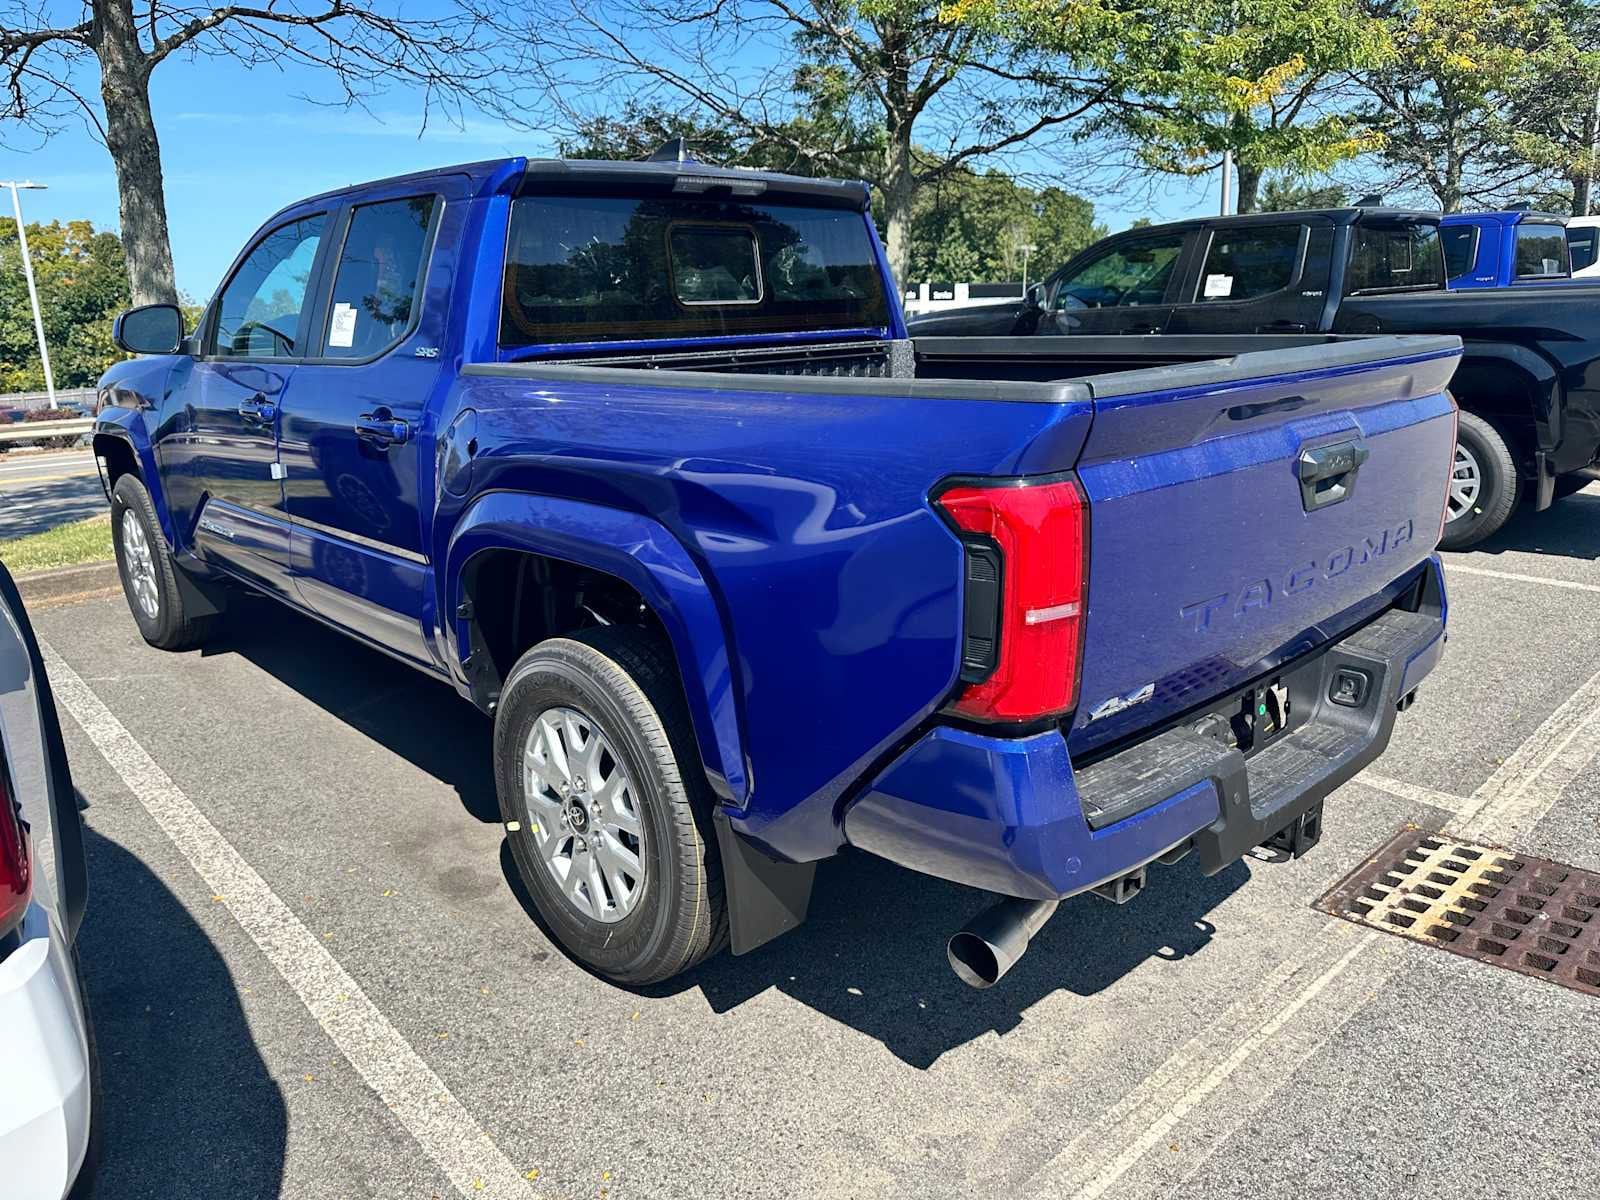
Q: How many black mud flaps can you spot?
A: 3